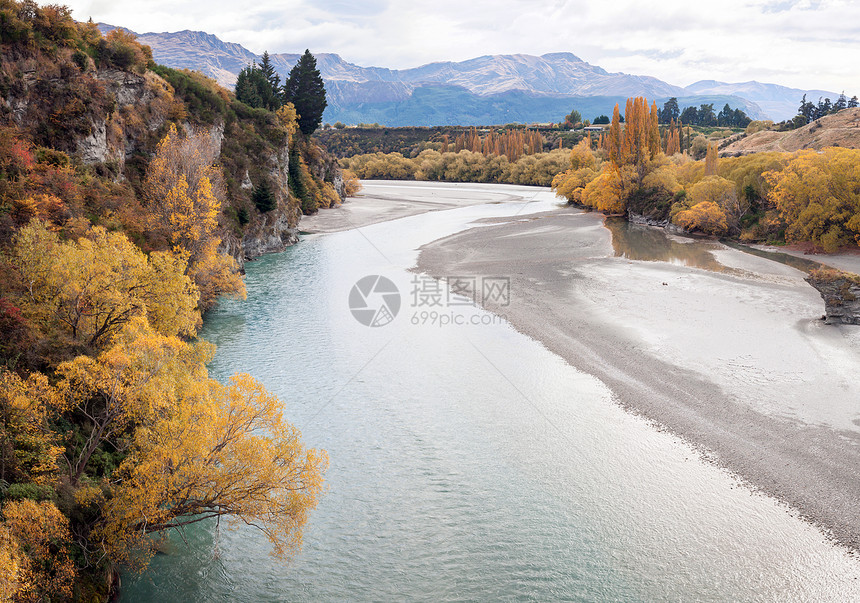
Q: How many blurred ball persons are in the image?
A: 0